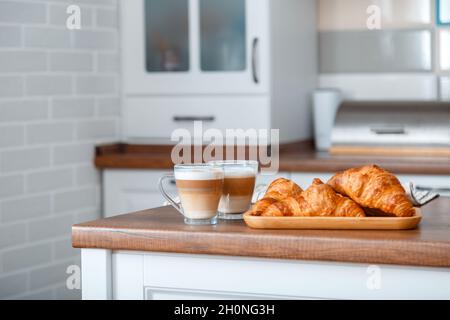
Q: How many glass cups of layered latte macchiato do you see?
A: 2